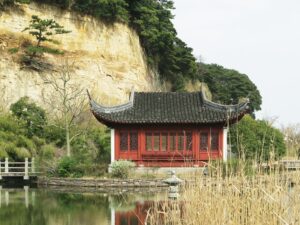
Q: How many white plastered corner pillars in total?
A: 2